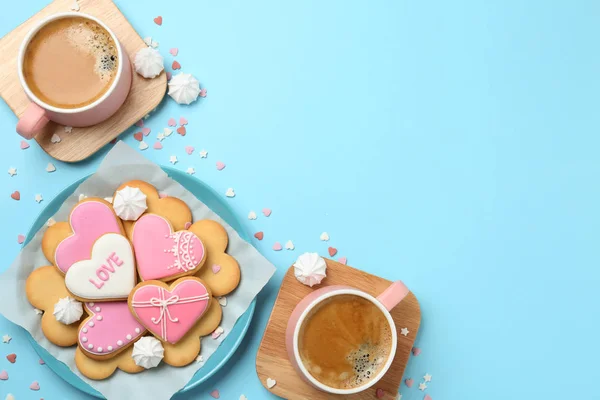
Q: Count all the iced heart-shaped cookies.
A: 5